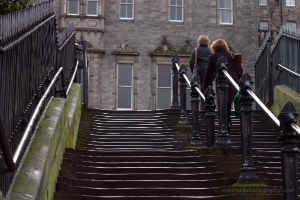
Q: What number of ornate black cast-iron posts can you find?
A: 7